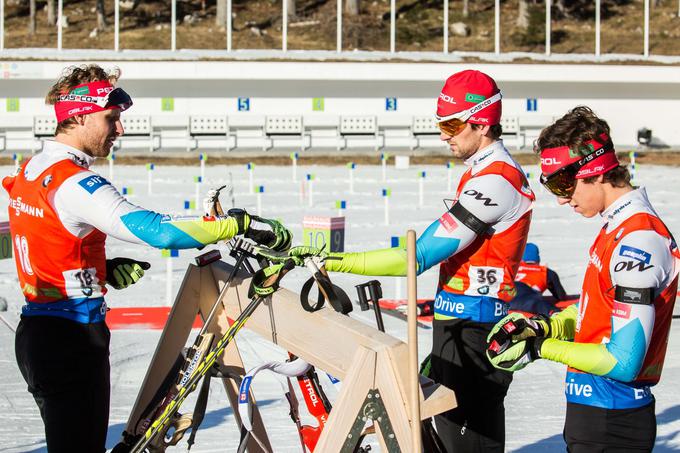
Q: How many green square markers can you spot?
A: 3